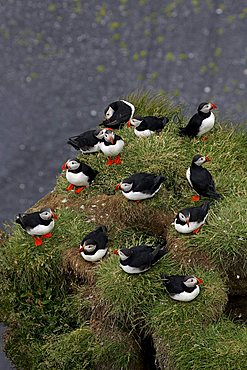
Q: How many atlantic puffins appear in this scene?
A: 13